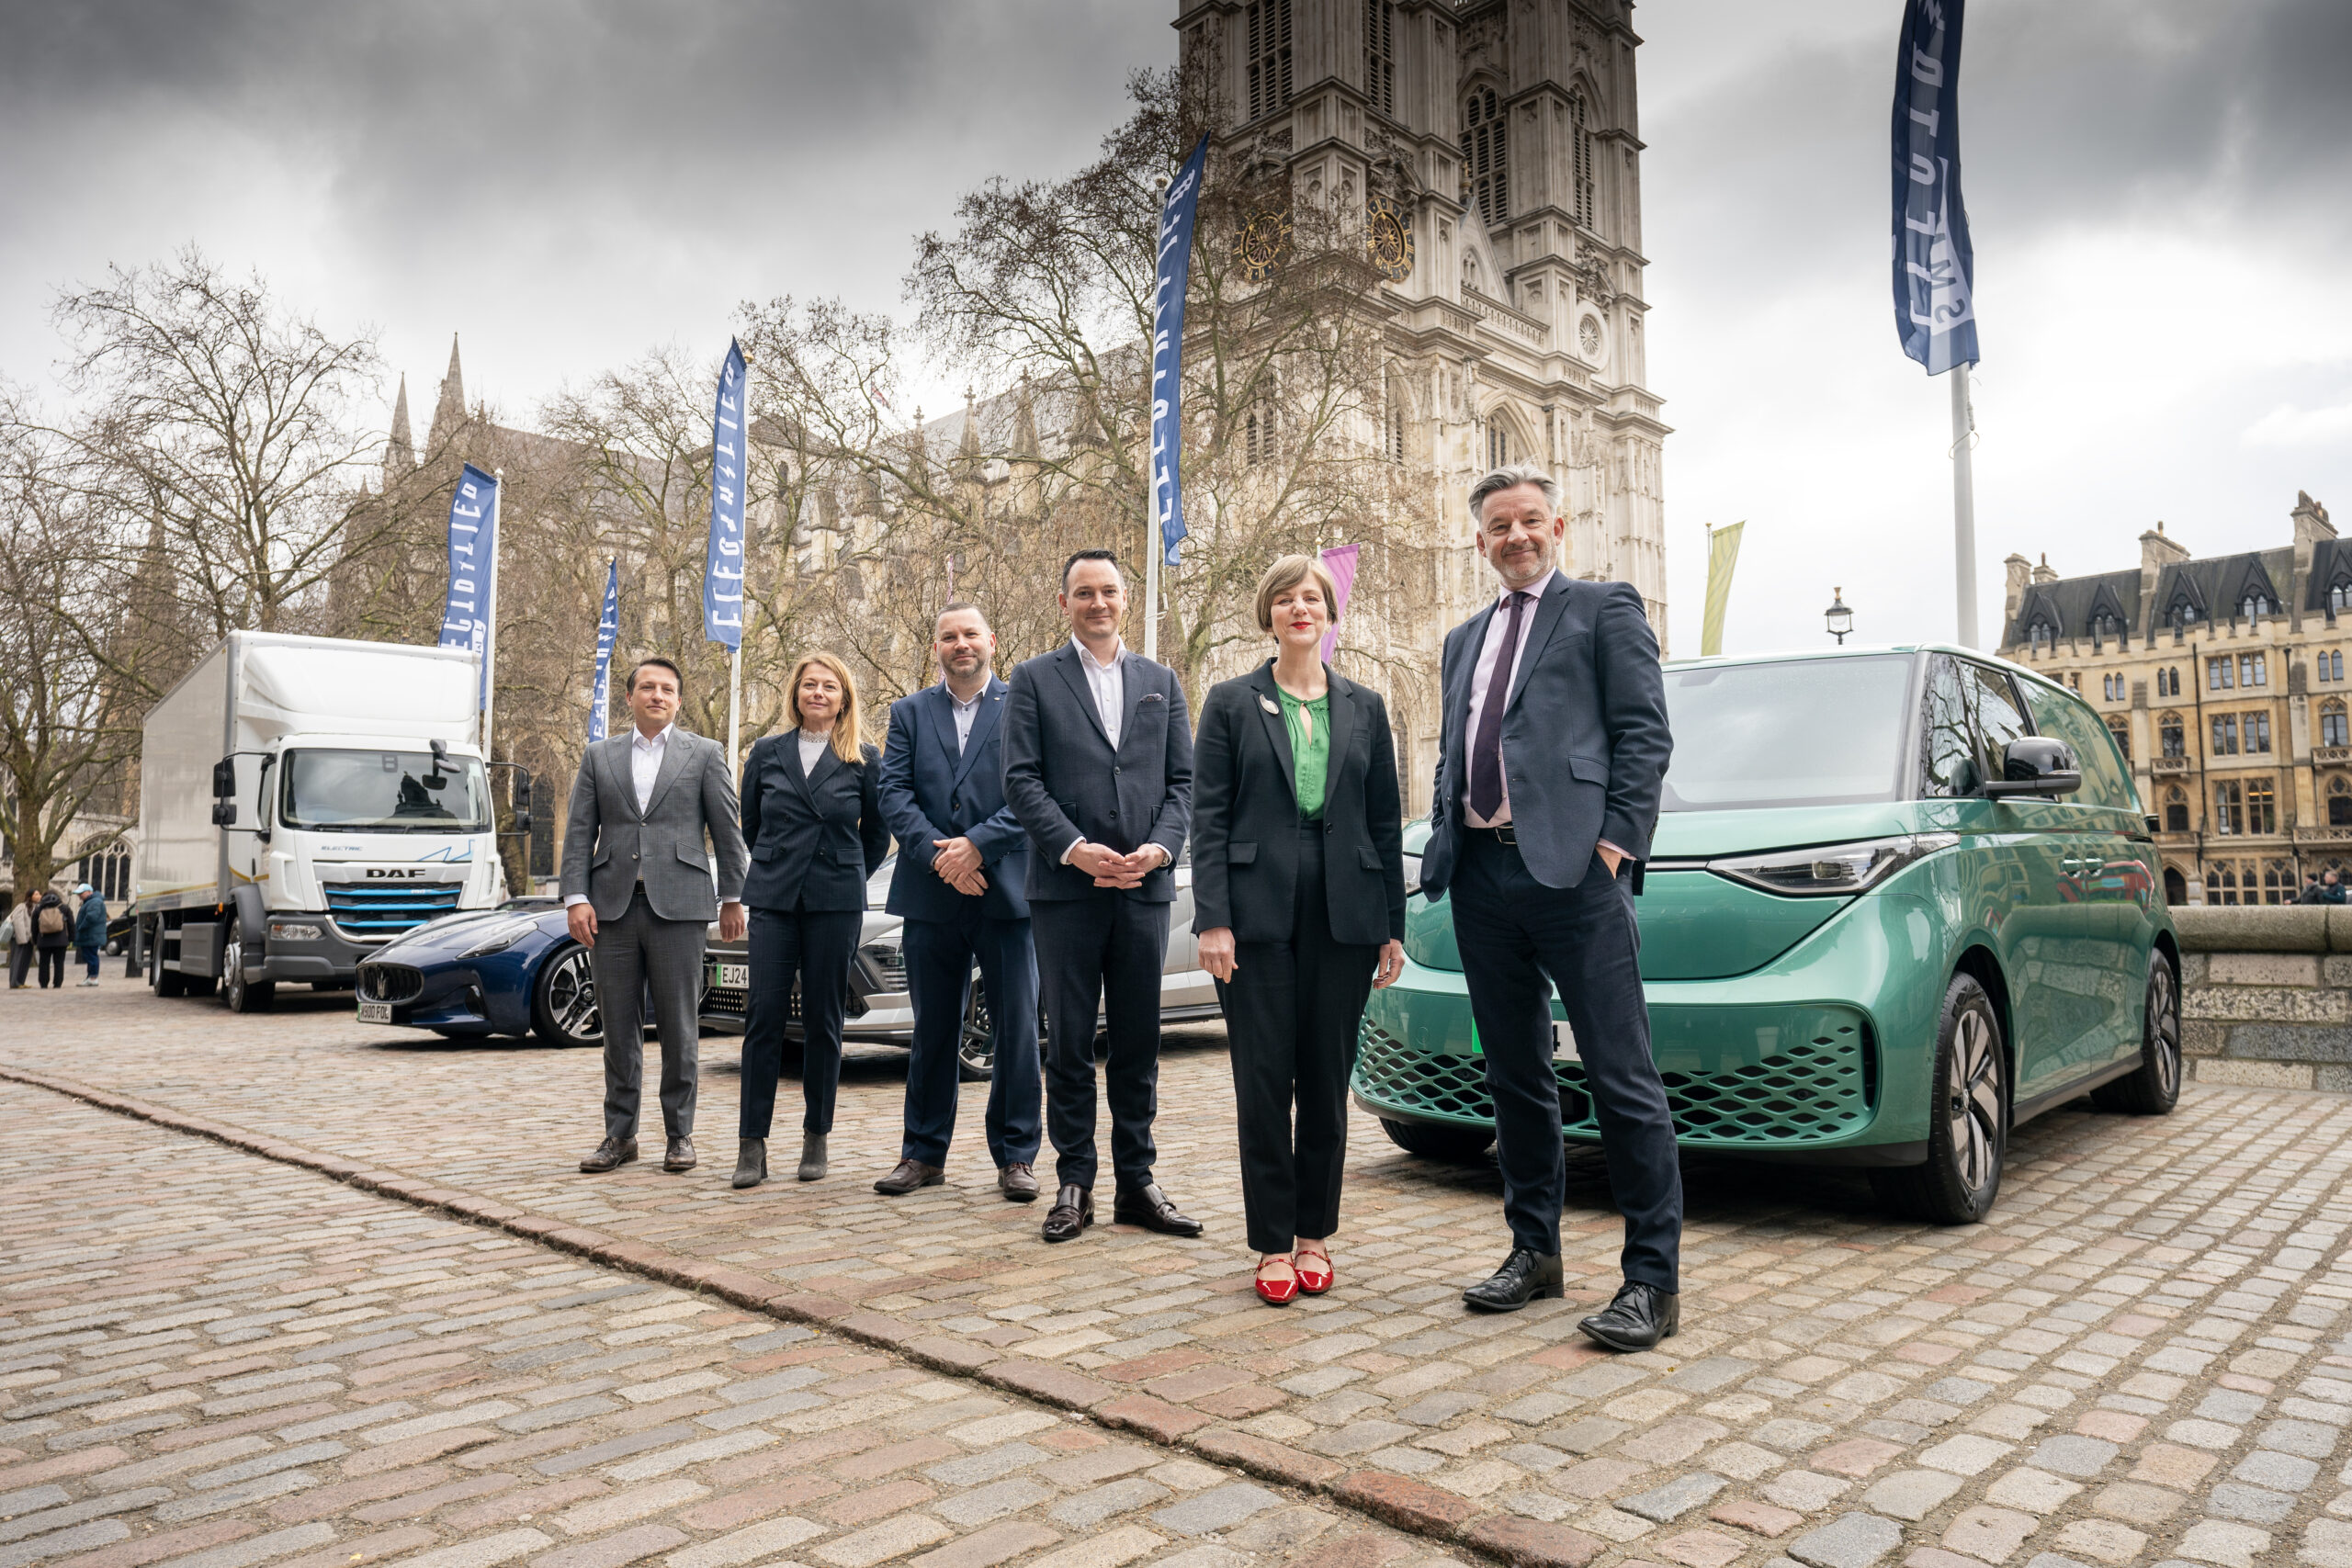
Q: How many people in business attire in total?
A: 6